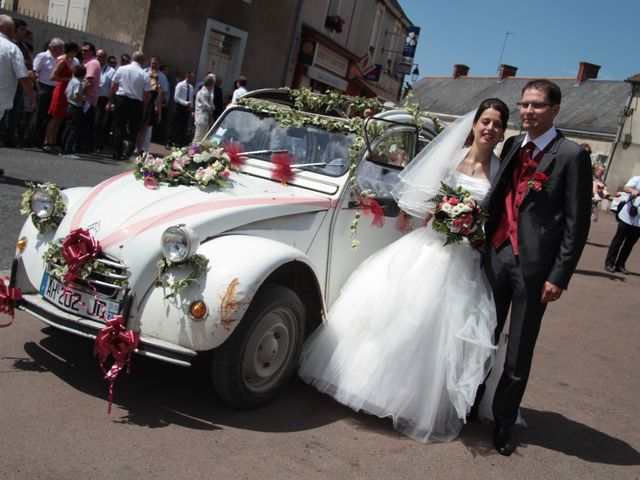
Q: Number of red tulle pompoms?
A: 2